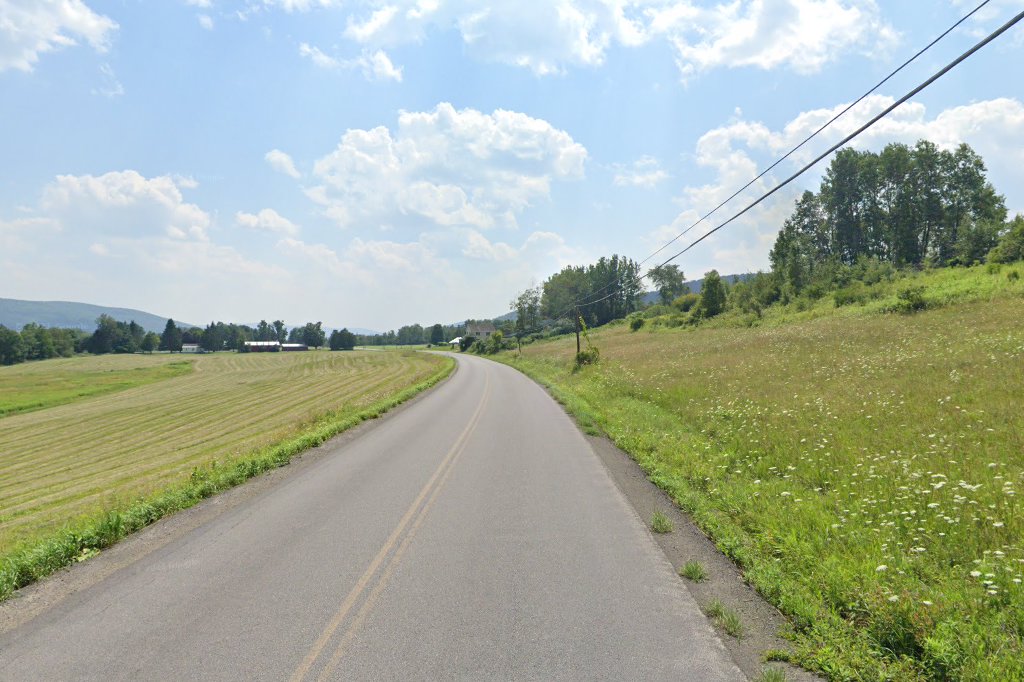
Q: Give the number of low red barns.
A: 2